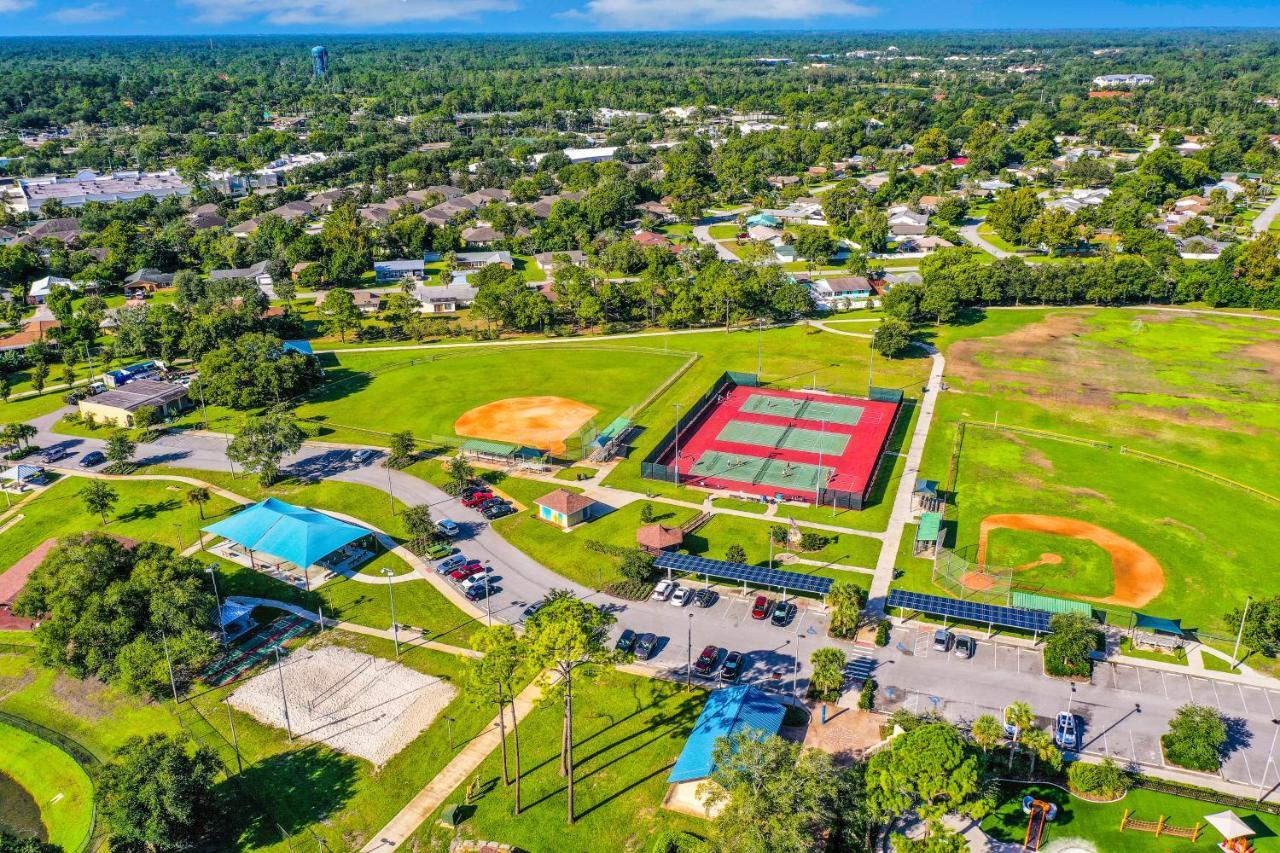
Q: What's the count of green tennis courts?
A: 3